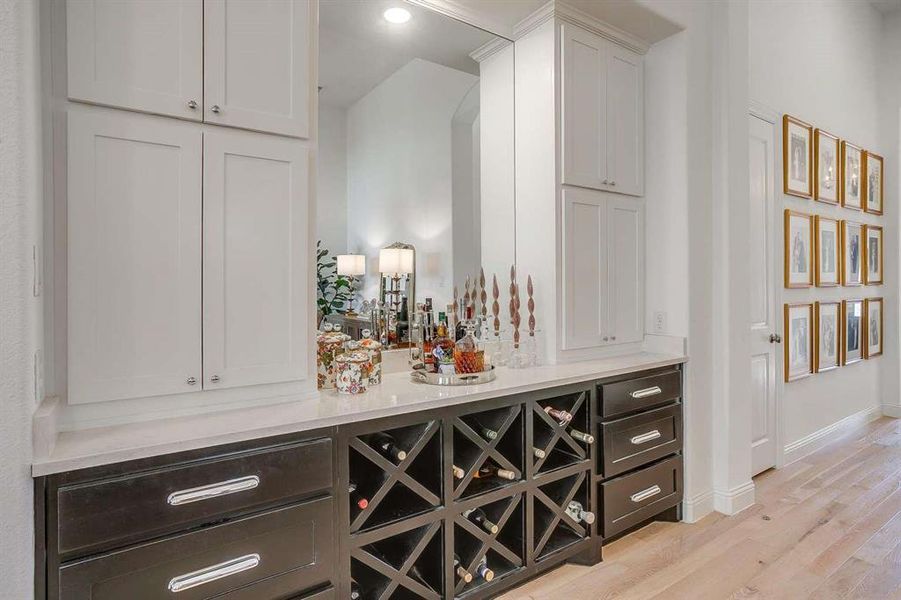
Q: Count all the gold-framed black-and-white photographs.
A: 12